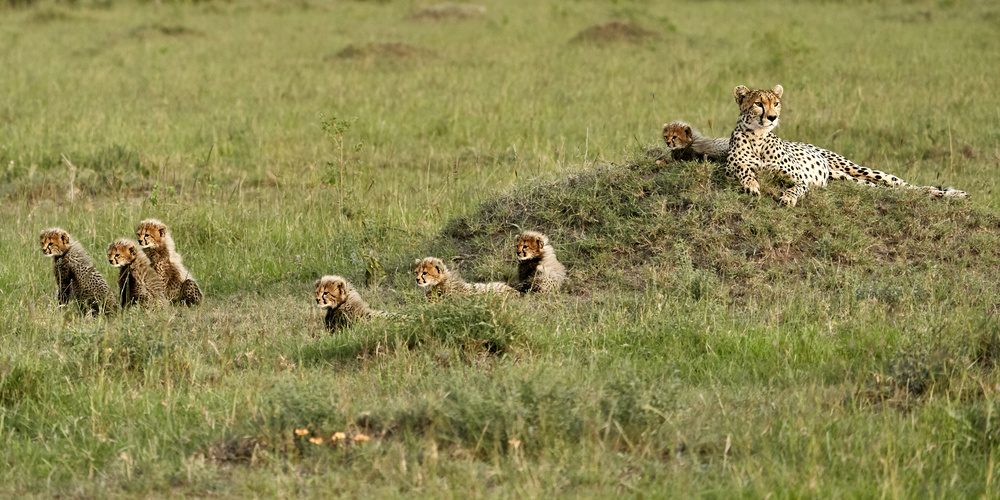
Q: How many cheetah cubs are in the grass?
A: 7